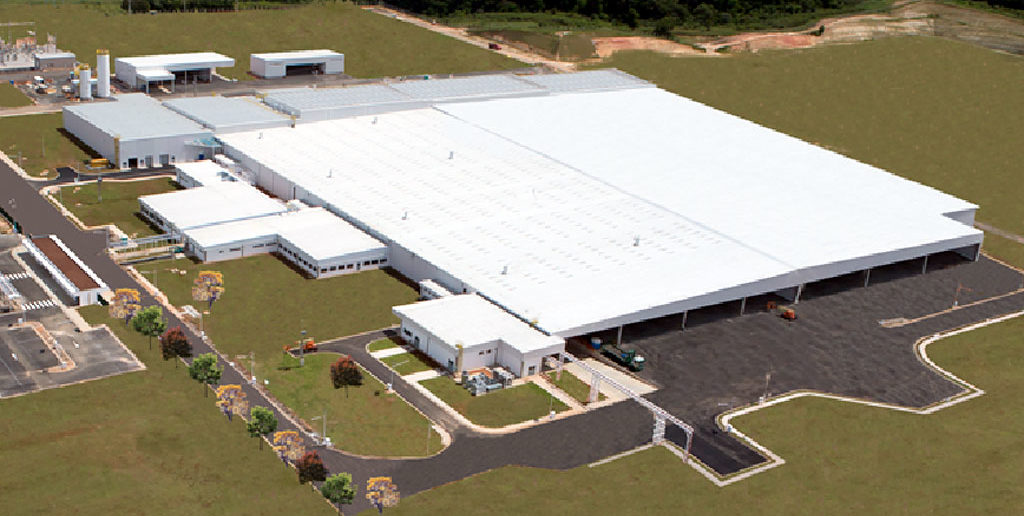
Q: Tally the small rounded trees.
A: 12